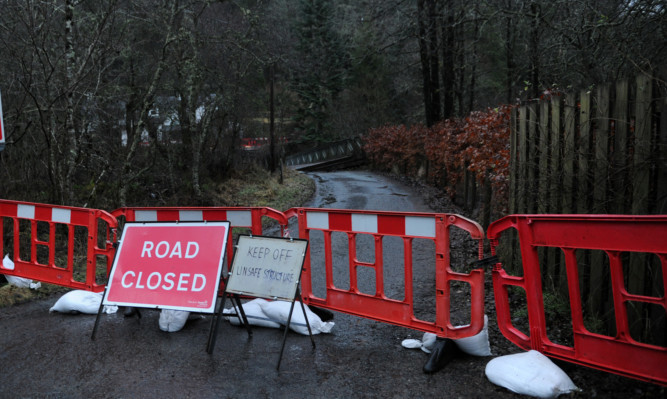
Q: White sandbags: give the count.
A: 7